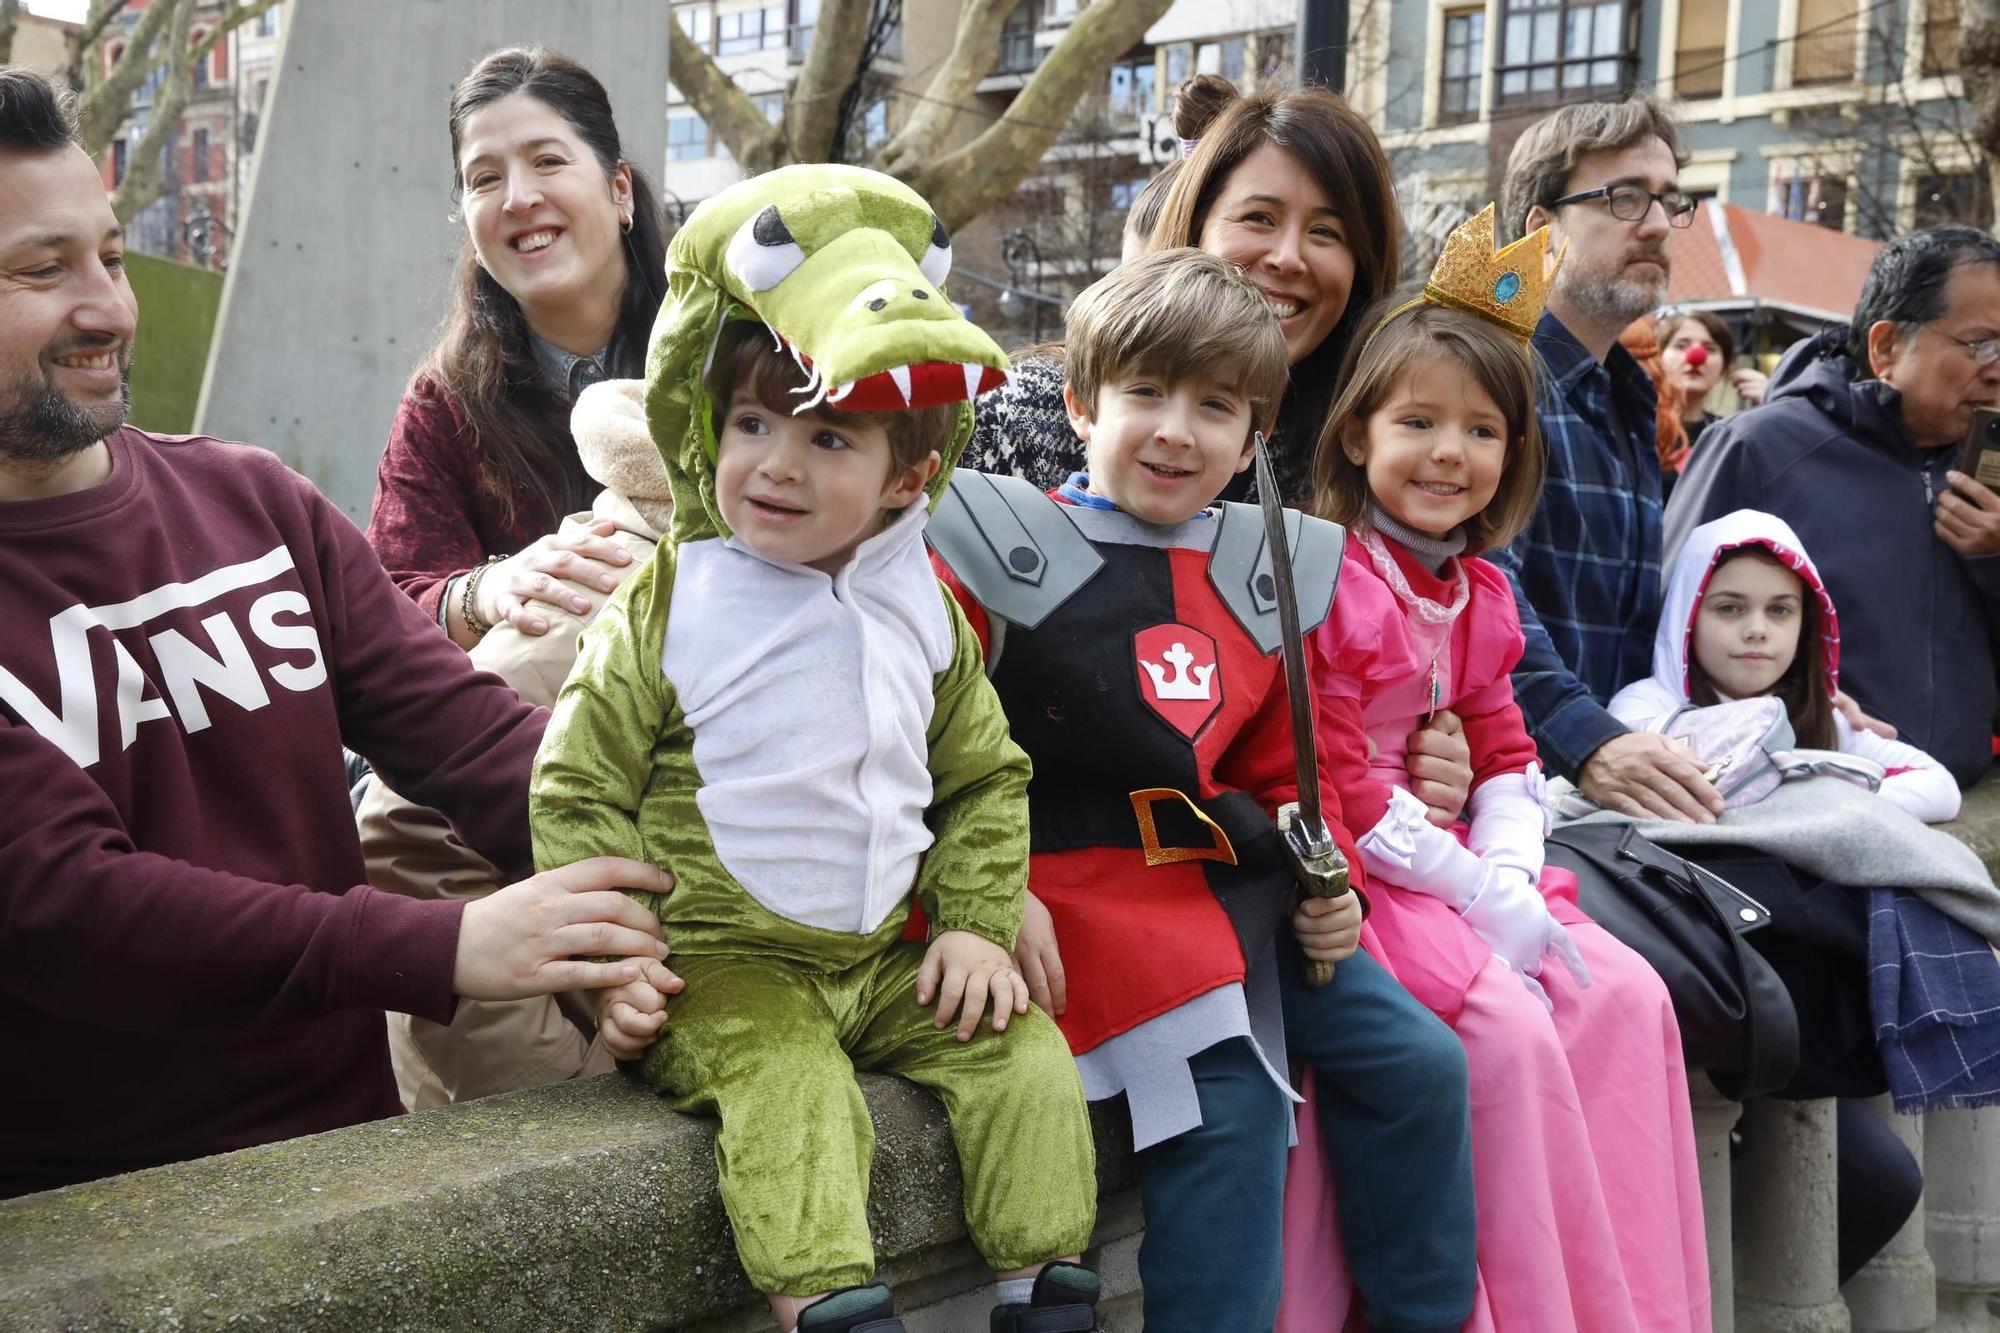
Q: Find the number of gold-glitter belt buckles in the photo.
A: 1